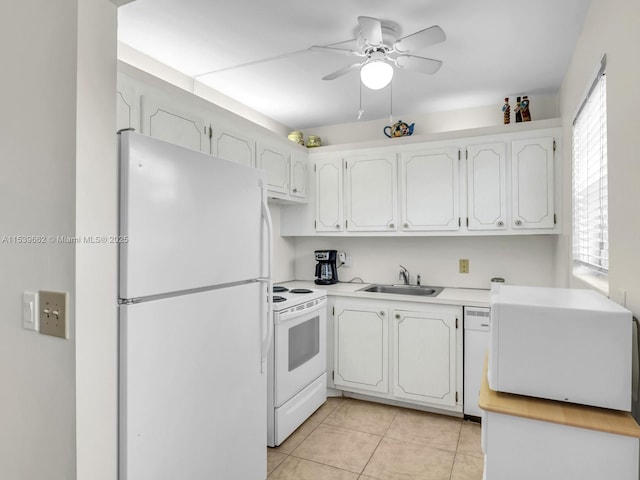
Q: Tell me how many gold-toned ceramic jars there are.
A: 2